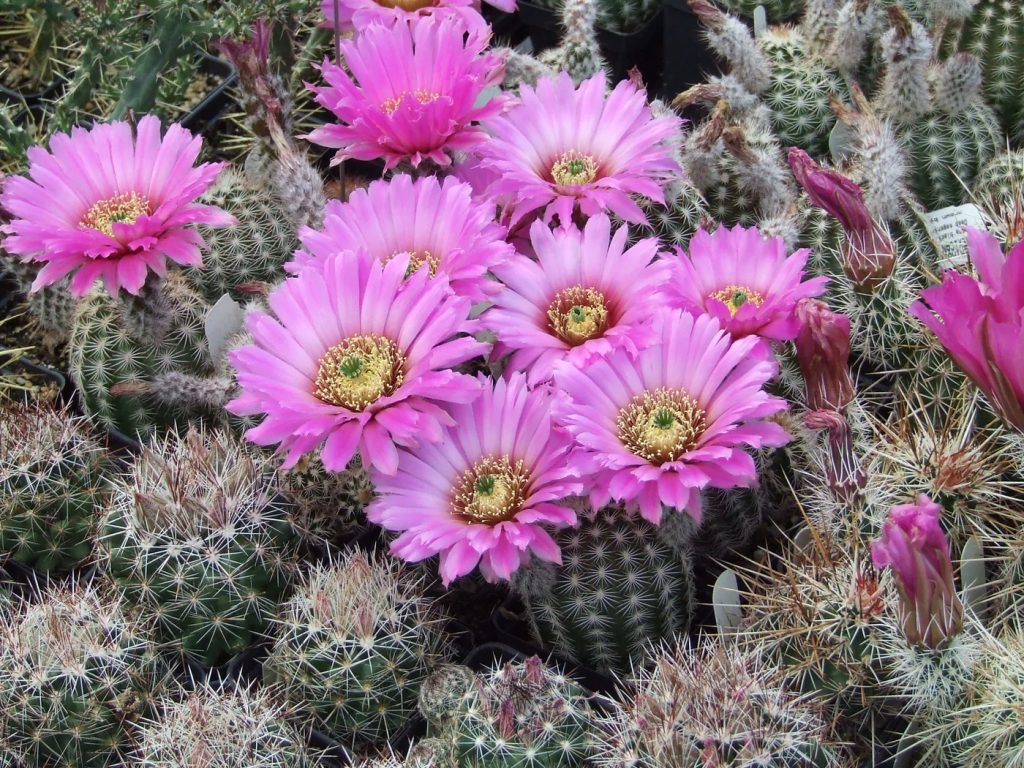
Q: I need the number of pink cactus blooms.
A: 11